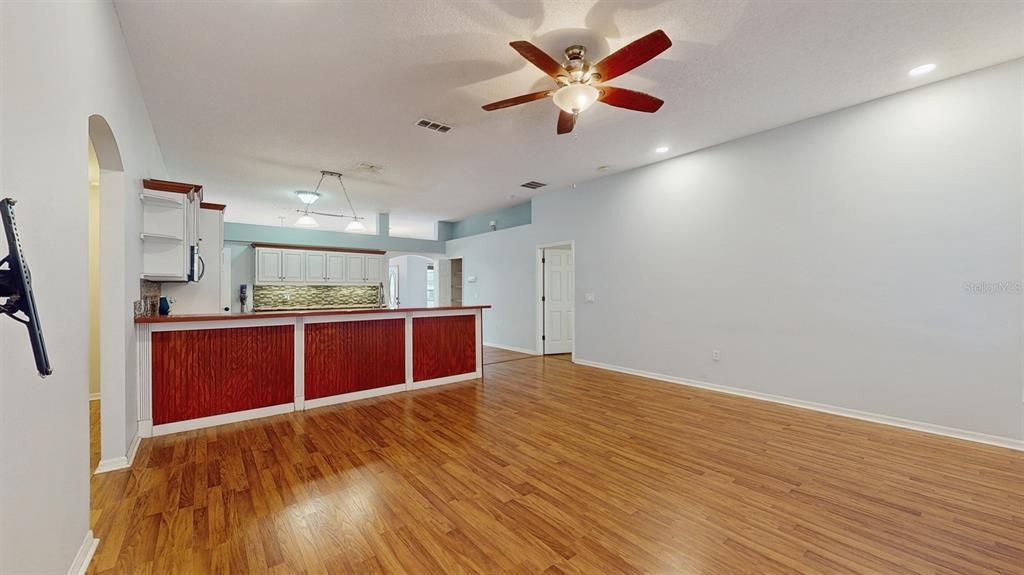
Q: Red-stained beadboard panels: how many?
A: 3